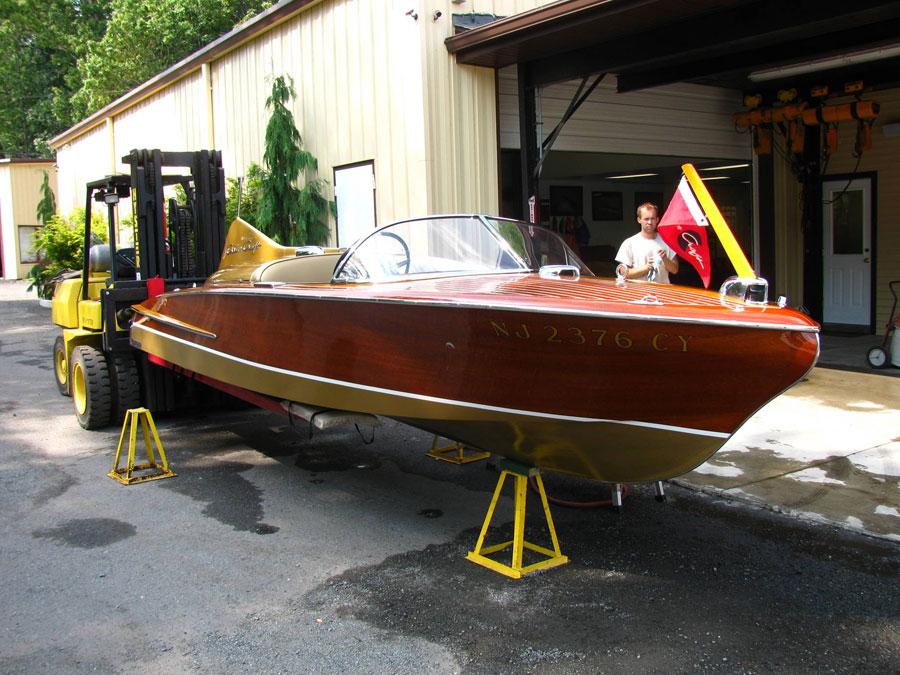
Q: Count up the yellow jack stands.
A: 3